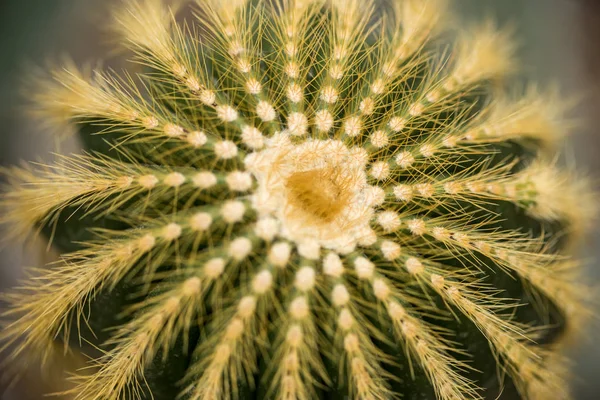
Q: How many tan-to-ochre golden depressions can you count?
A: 1